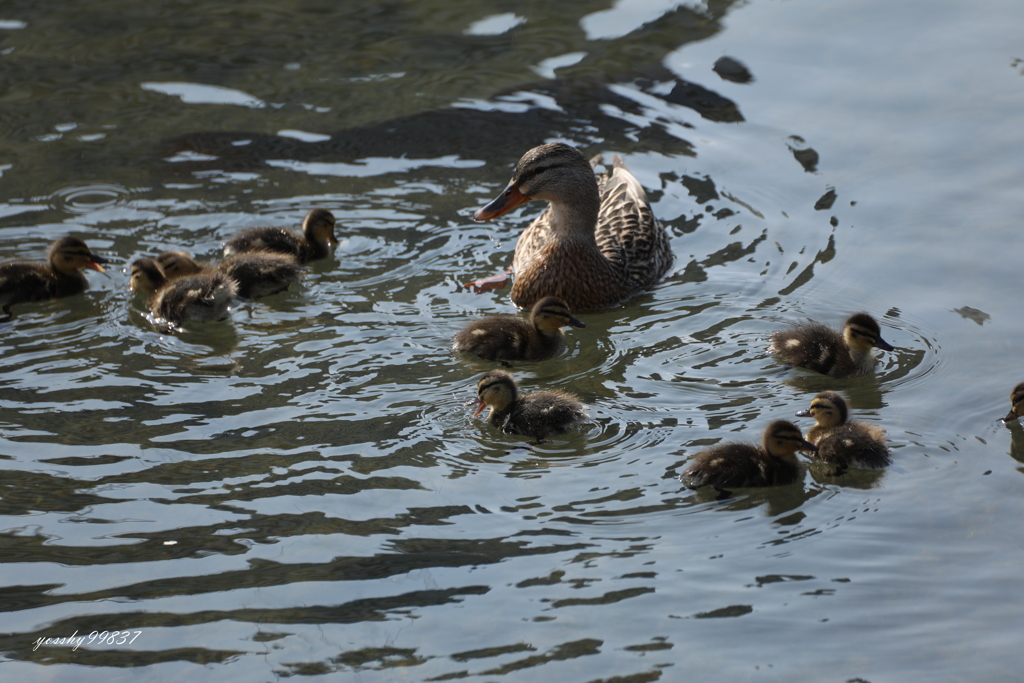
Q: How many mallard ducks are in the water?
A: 11